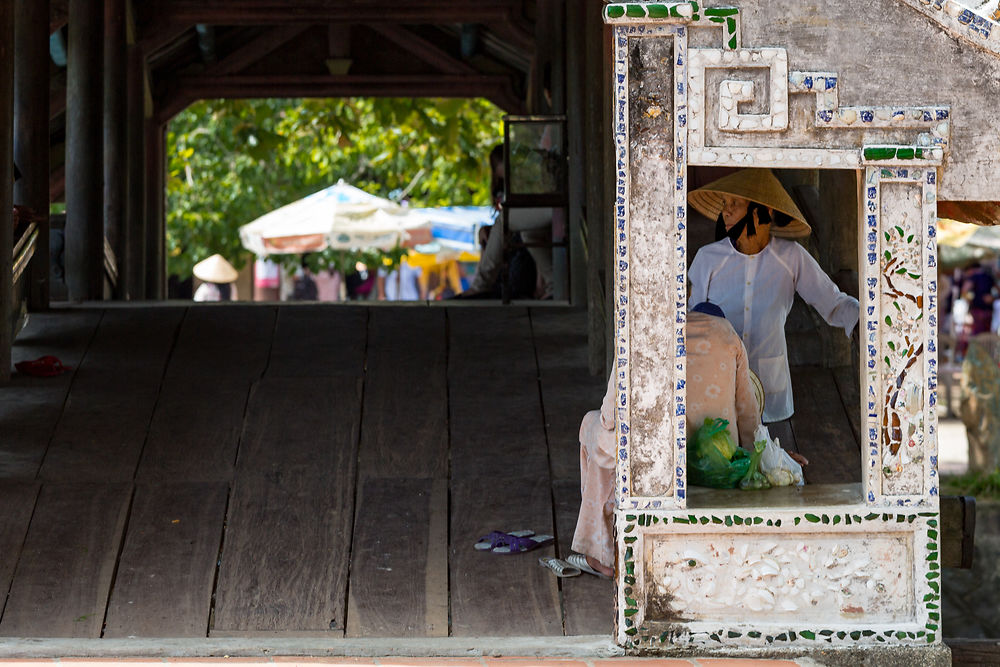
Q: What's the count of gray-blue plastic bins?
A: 0